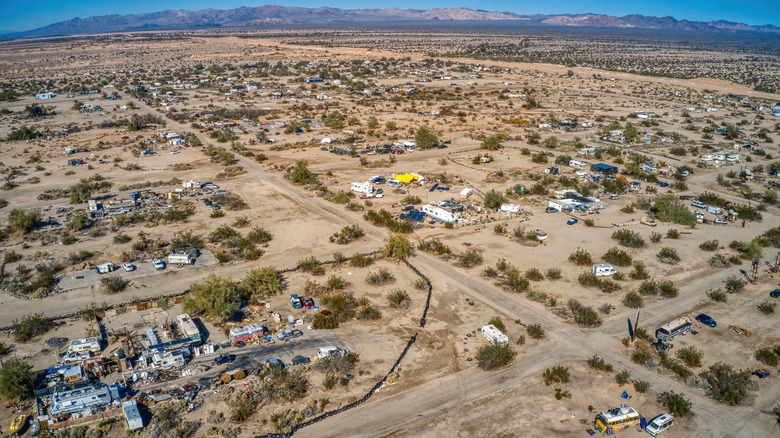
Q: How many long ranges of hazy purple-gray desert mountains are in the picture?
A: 1